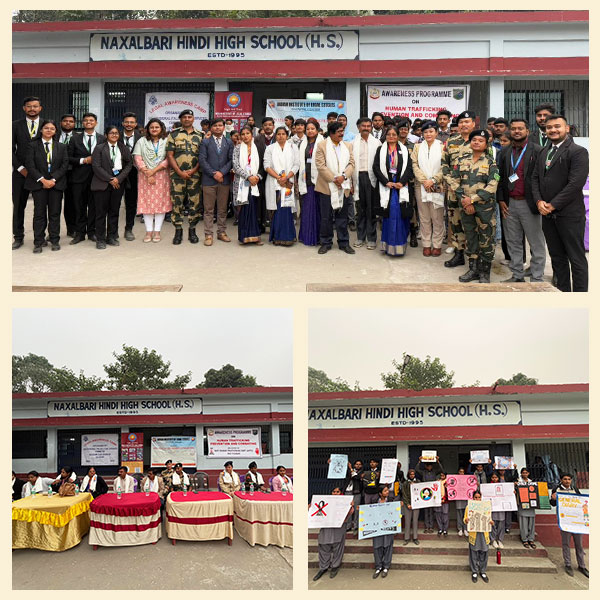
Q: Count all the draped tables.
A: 4